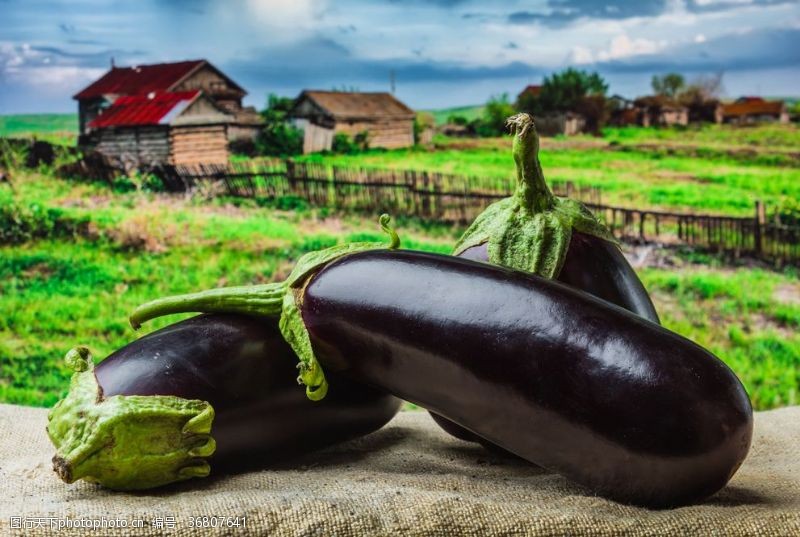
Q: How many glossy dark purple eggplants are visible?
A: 3